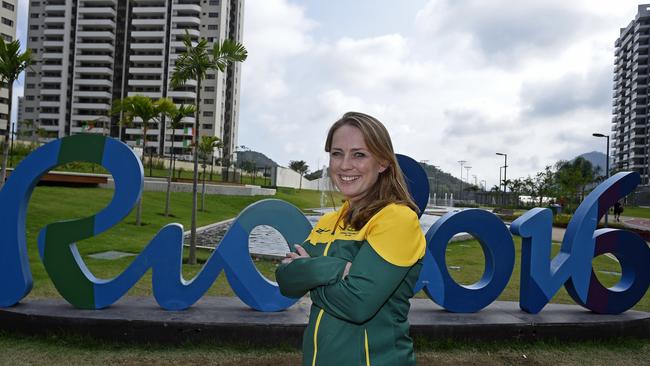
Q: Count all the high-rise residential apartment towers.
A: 3